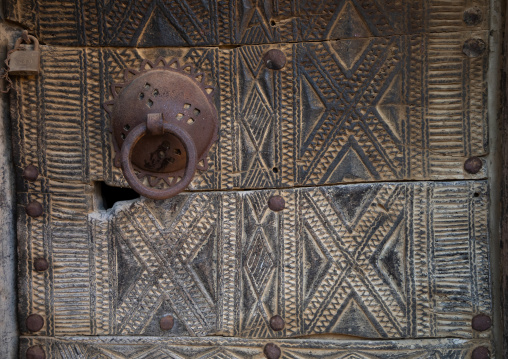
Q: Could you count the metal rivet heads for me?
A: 15